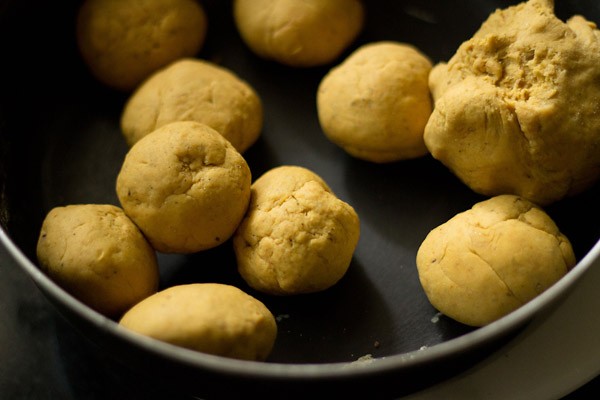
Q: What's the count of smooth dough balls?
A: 9